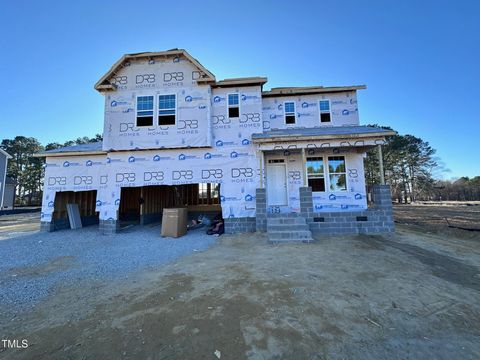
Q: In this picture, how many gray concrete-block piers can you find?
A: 3